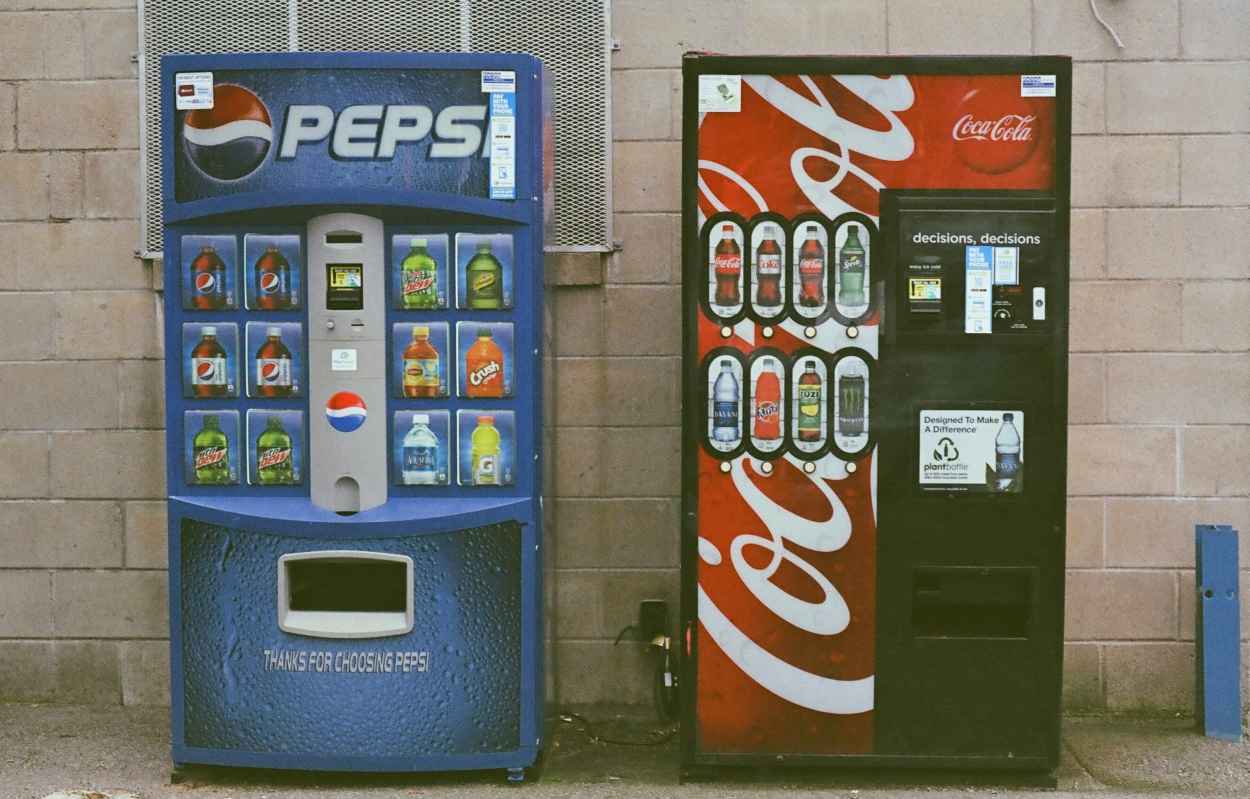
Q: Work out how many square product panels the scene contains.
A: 12